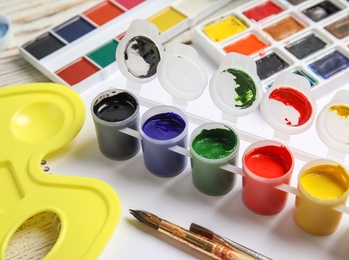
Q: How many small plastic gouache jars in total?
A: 5